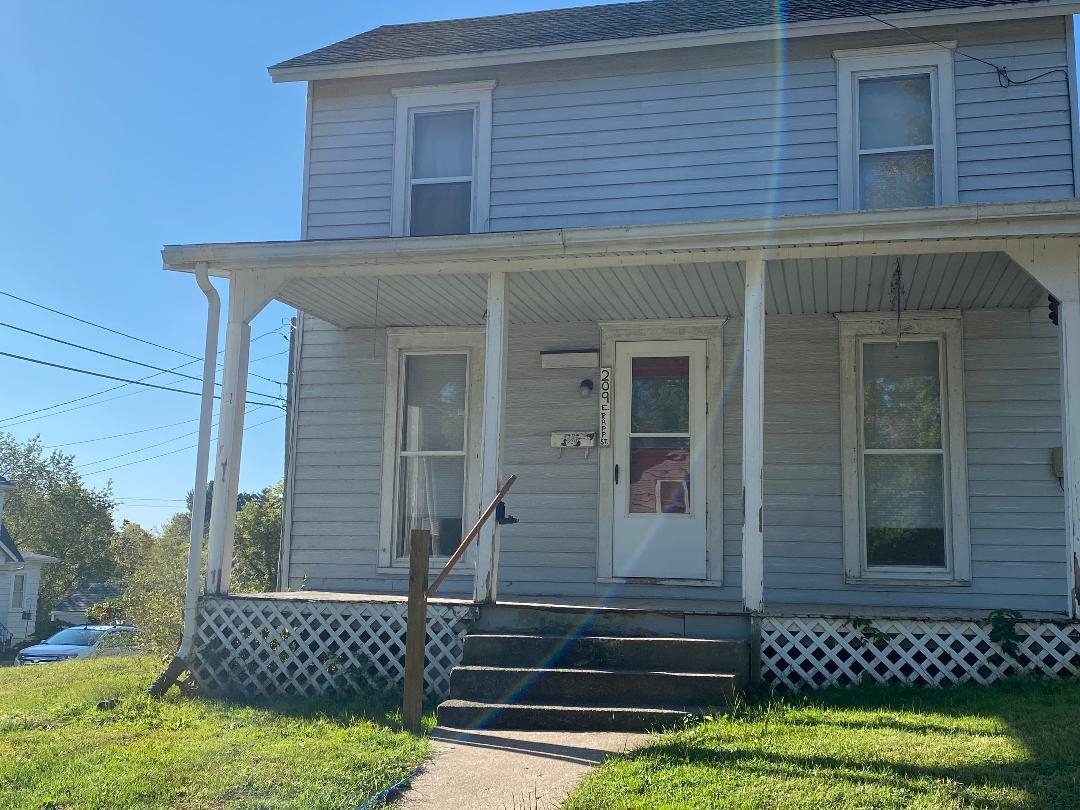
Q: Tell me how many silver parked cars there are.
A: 1